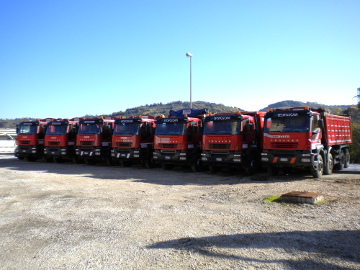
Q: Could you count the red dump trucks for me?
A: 7